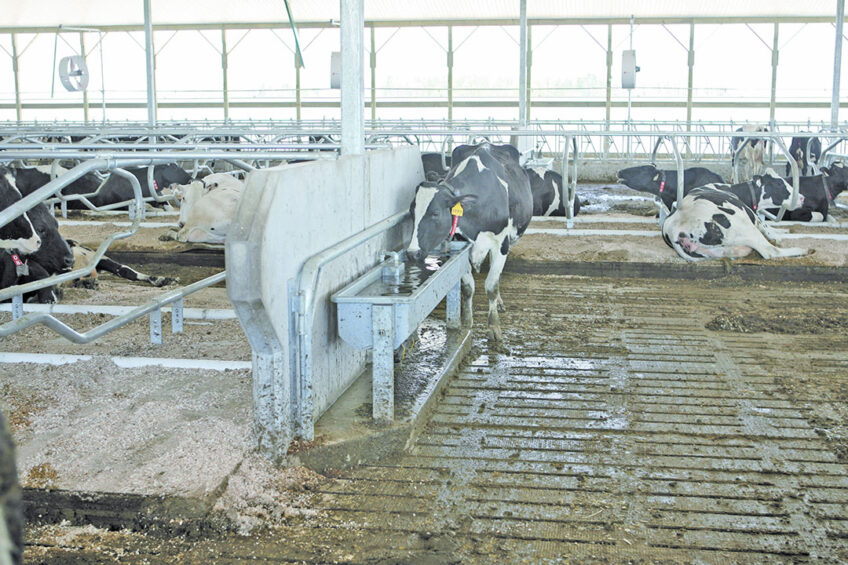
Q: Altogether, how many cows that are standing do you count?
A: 3